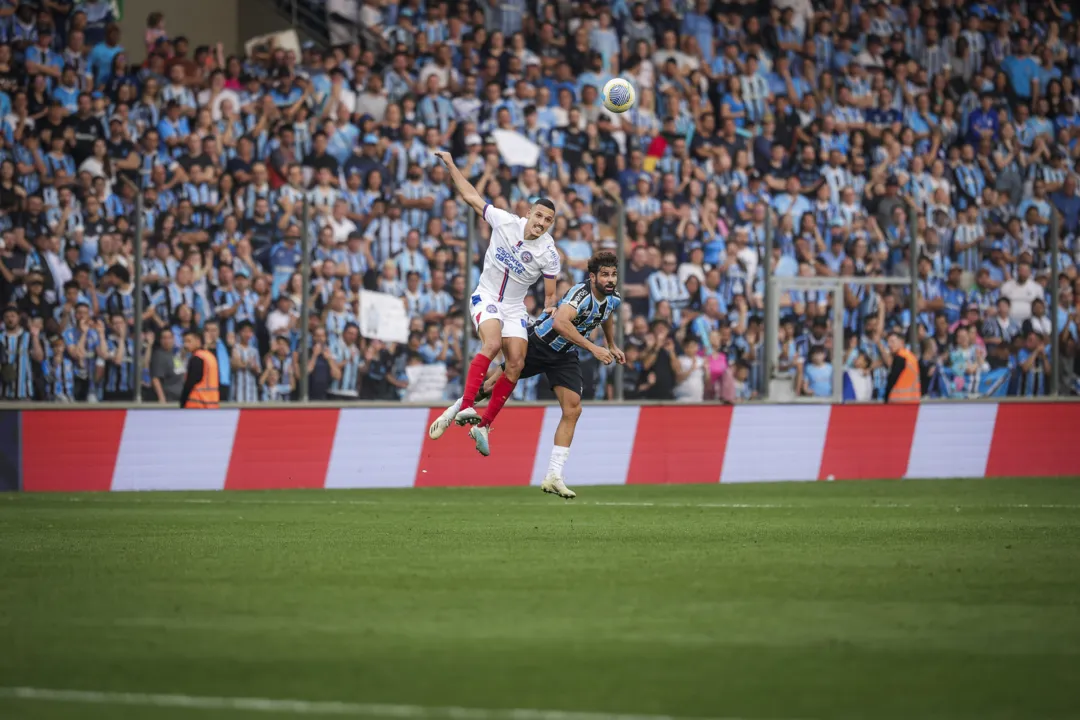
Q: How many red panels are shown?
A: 6